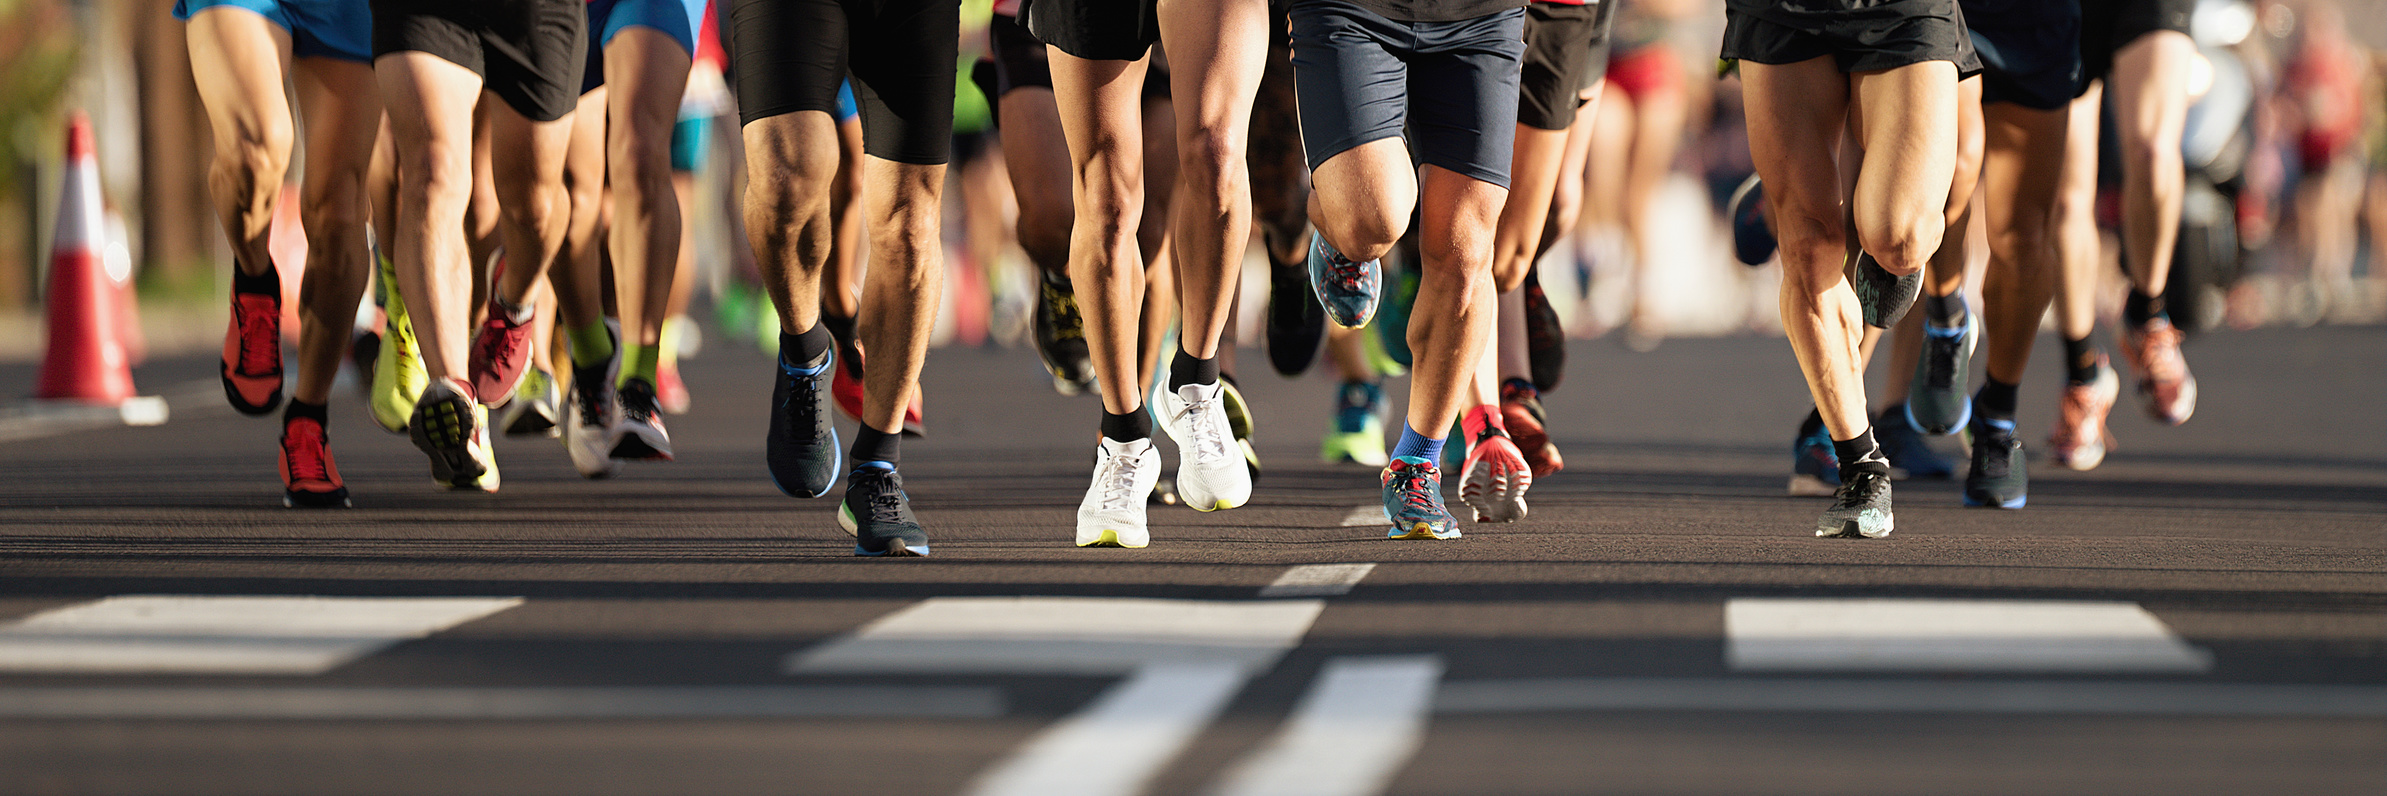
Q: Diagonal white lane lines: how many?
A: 2